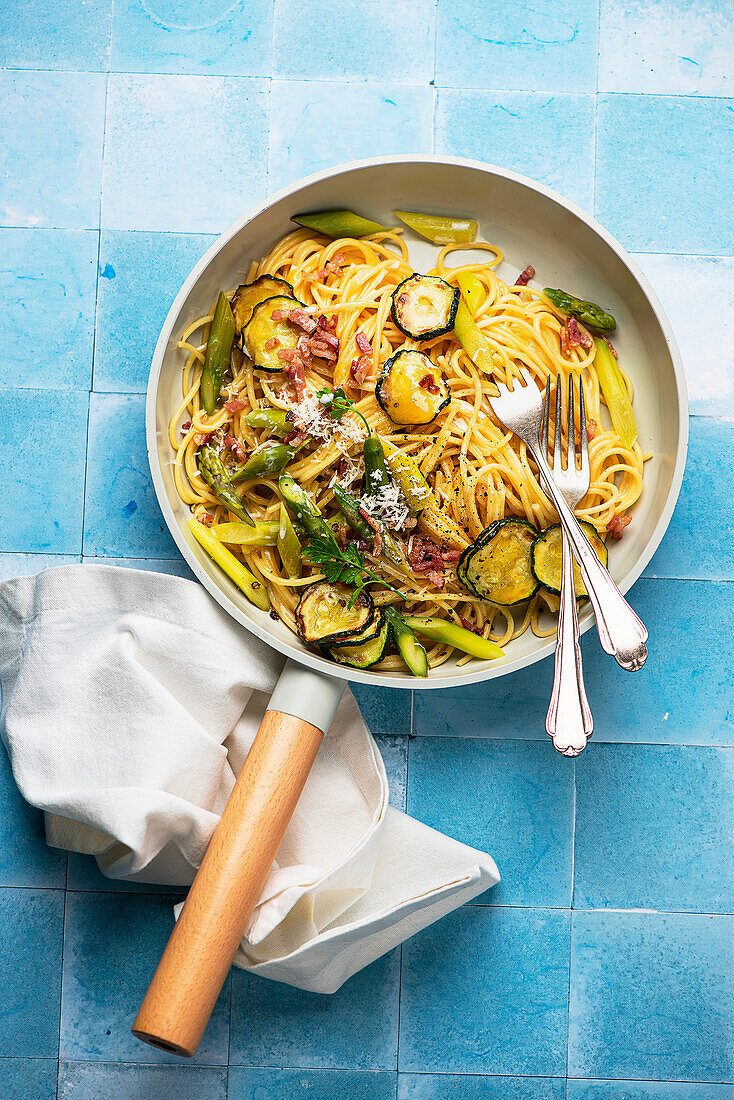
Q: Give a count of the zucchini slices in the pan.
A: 10